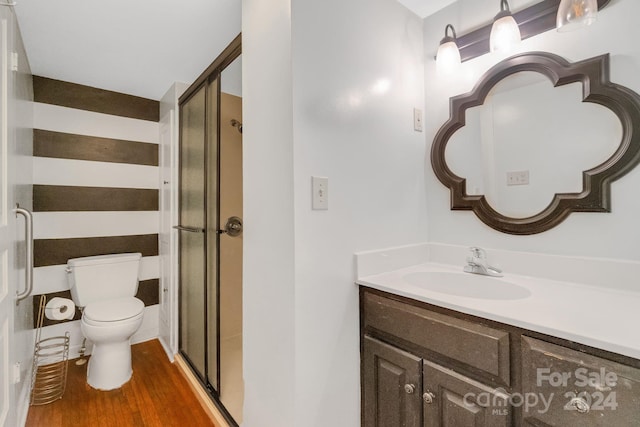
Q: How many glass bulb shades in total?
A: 3